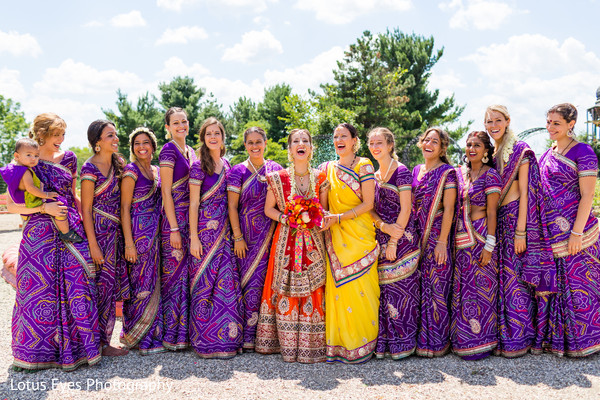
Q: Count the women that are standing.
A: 13